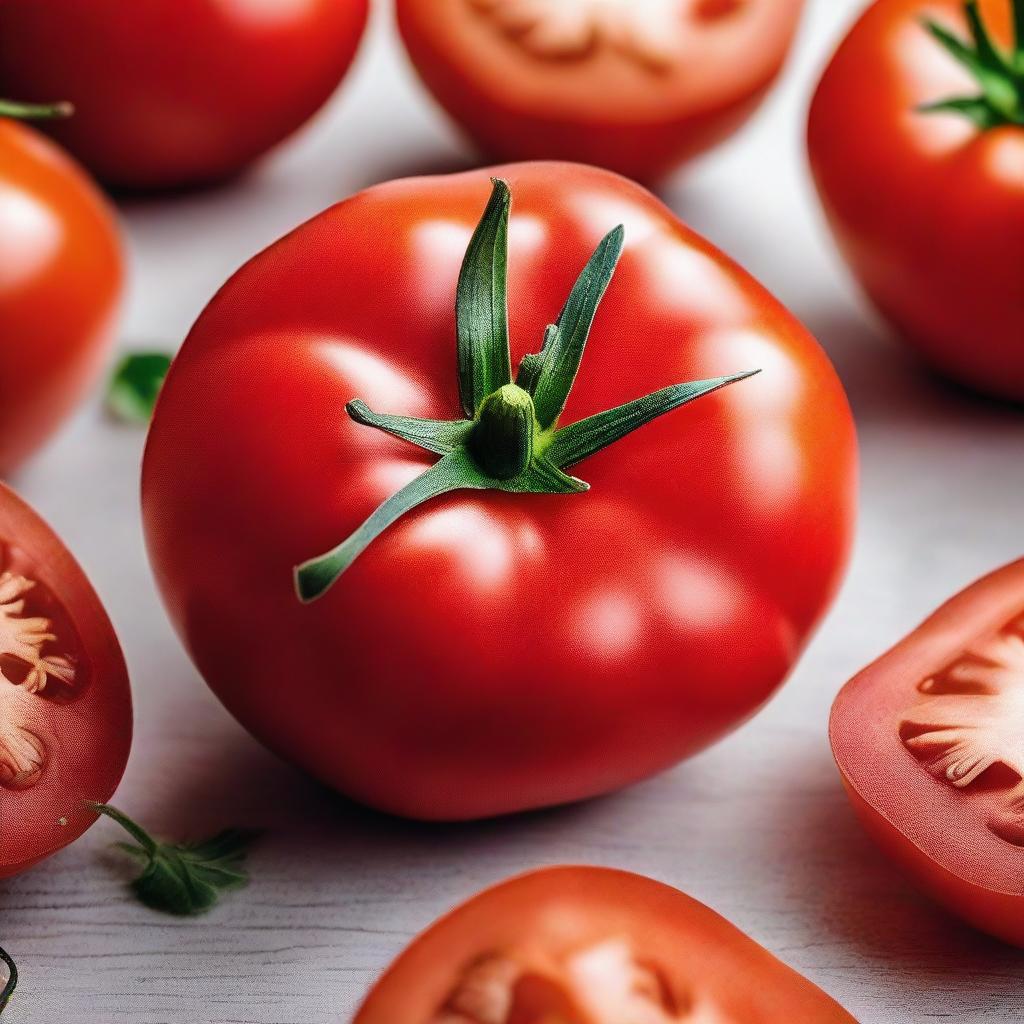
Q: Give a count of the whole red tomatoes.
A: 4